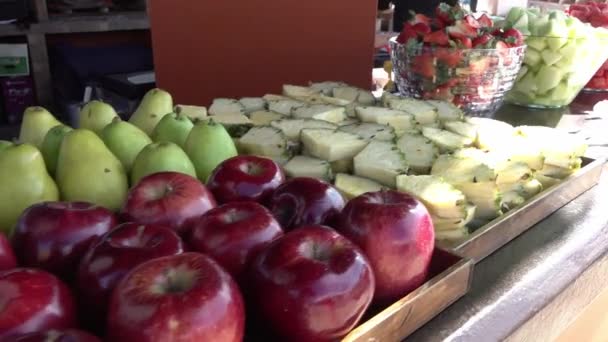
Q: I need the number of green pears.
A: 11